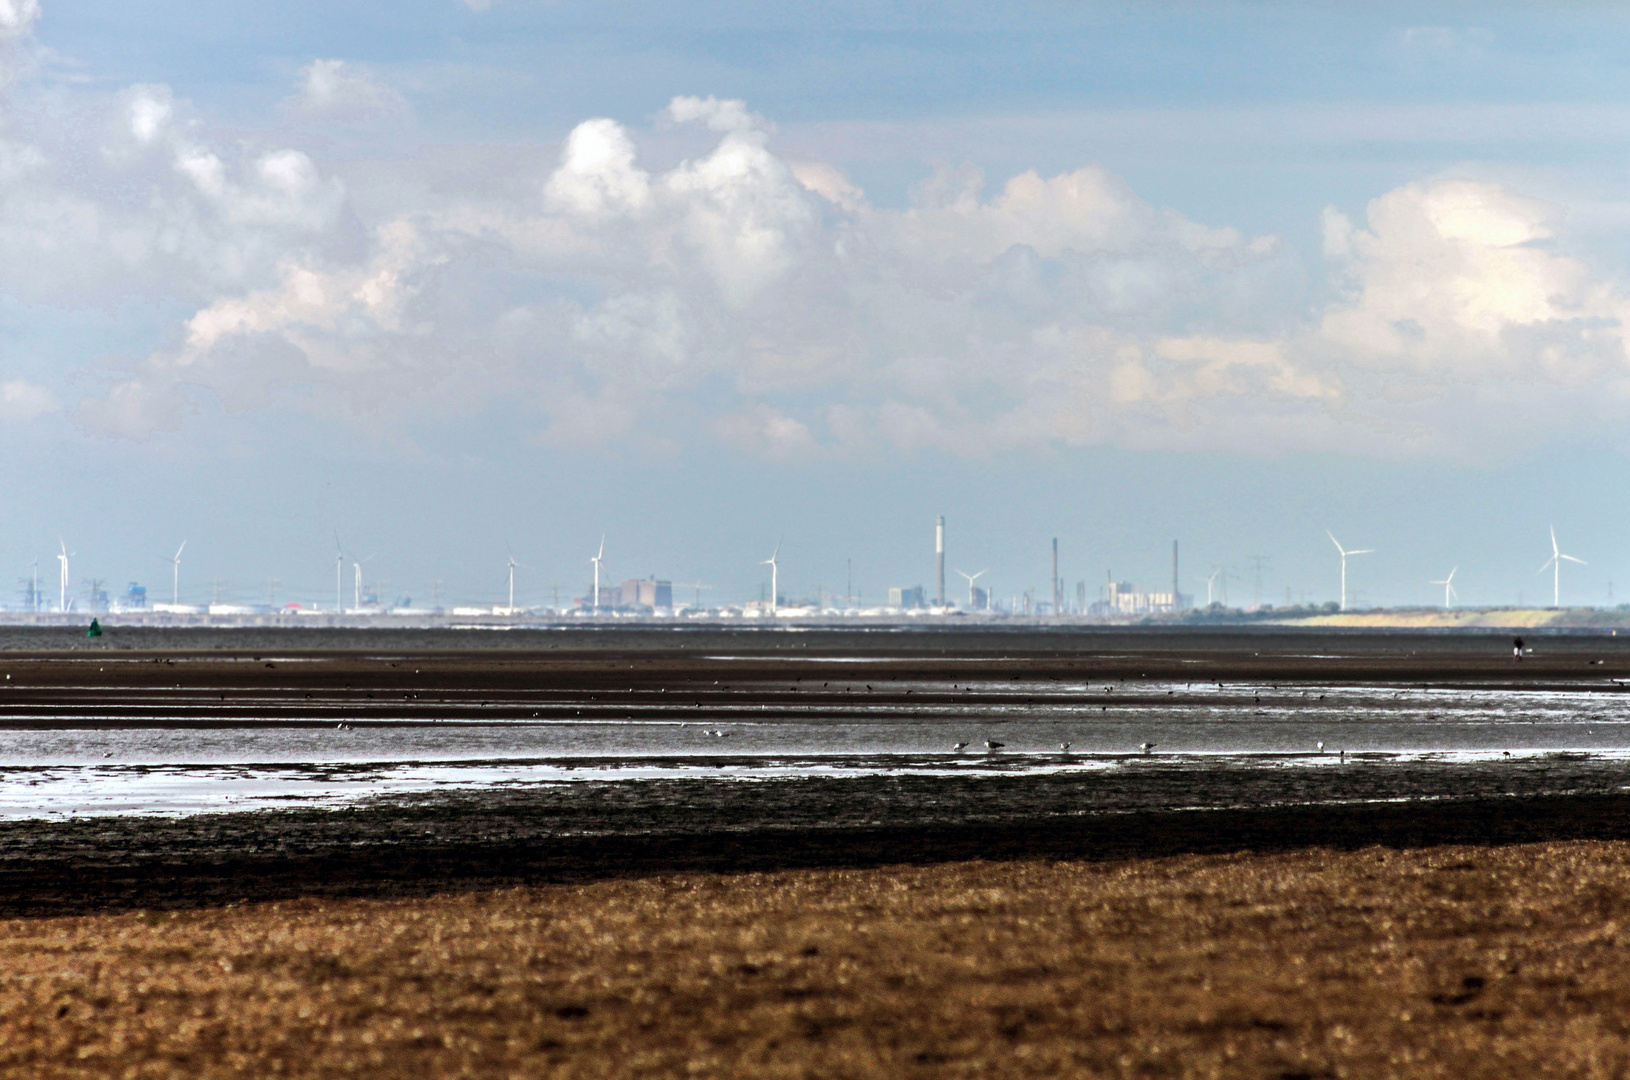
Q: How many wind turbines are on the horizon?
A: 13